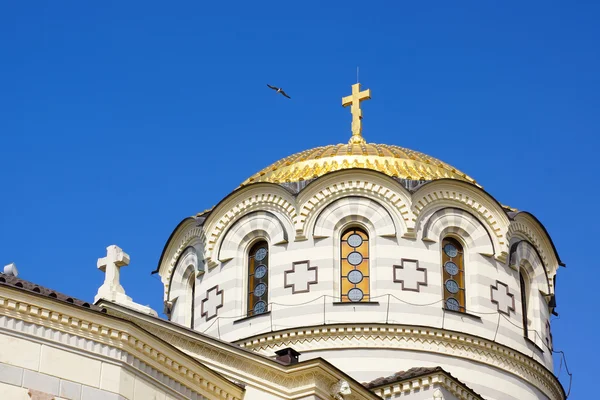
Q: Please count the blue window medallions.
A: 12